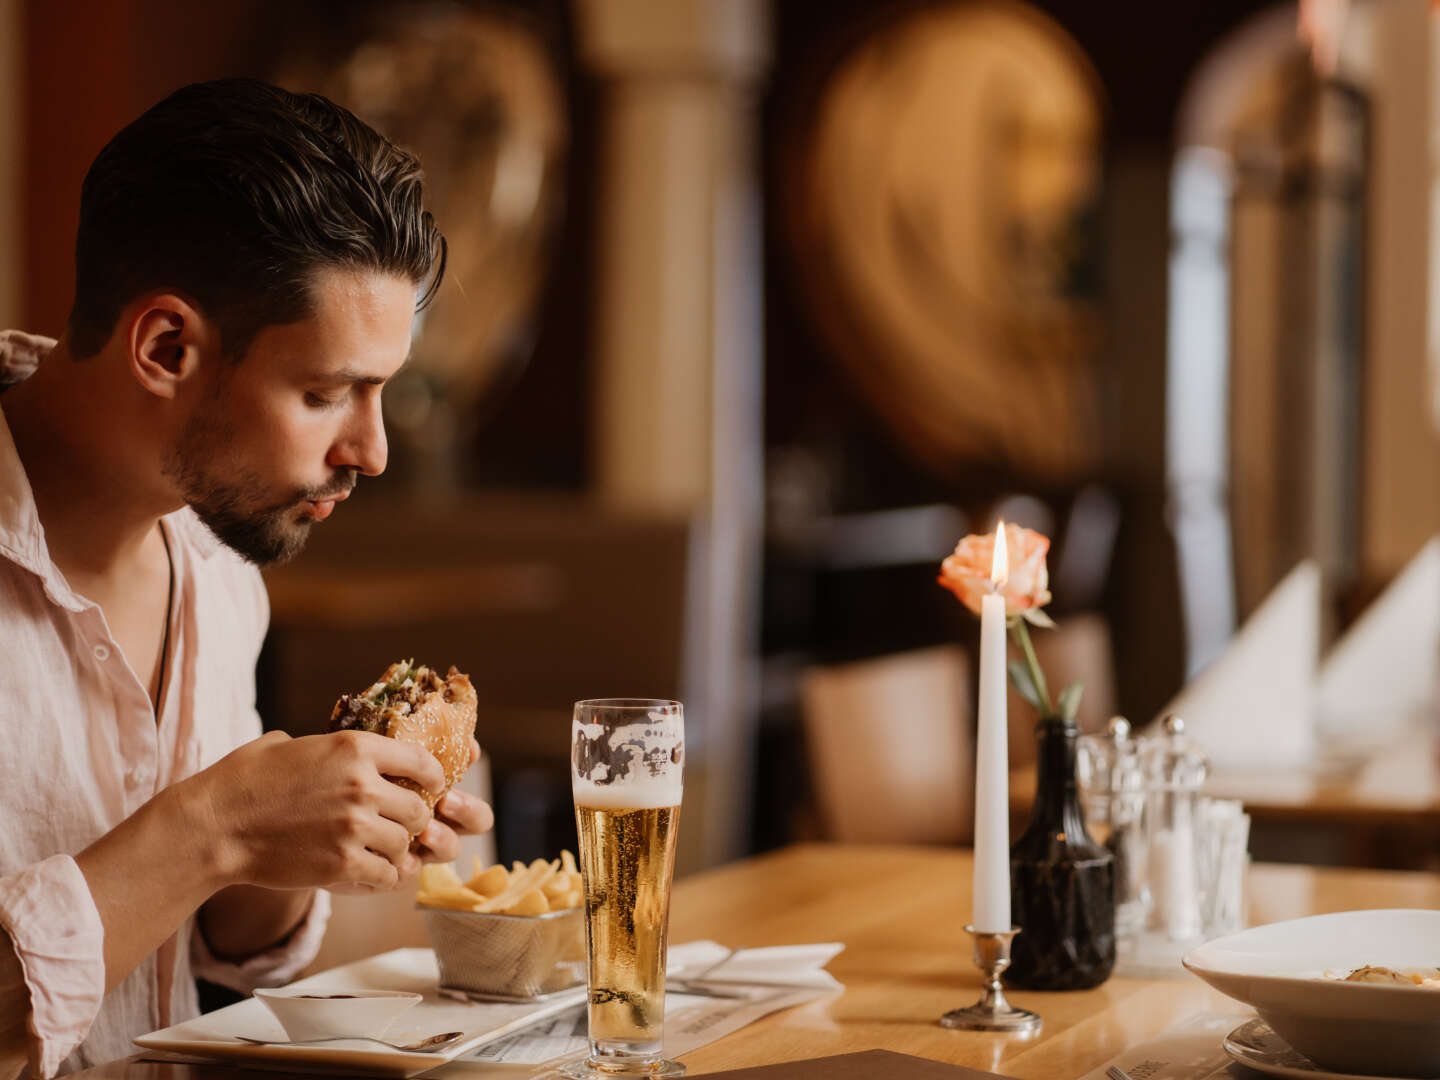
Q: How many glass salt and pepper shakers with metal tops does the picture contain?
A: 2